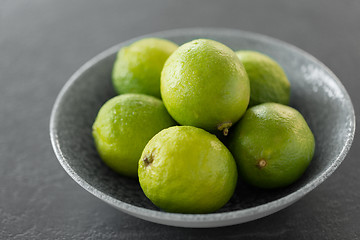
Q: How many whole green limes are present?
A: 6